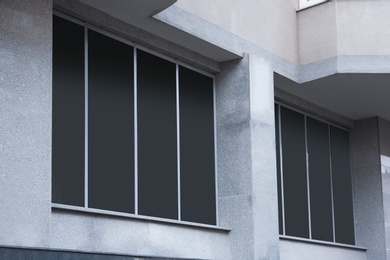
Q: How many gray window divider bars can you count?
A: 6